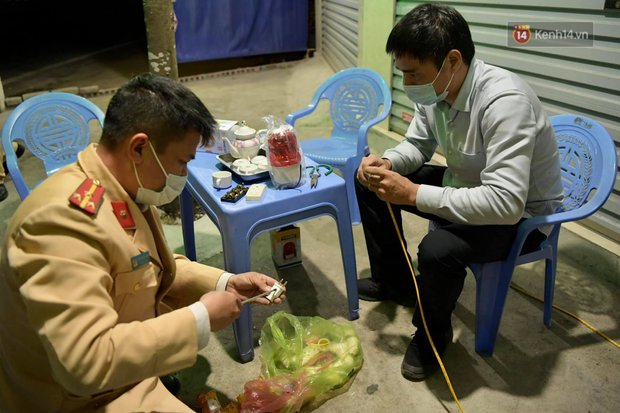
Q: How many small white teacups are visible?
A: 5